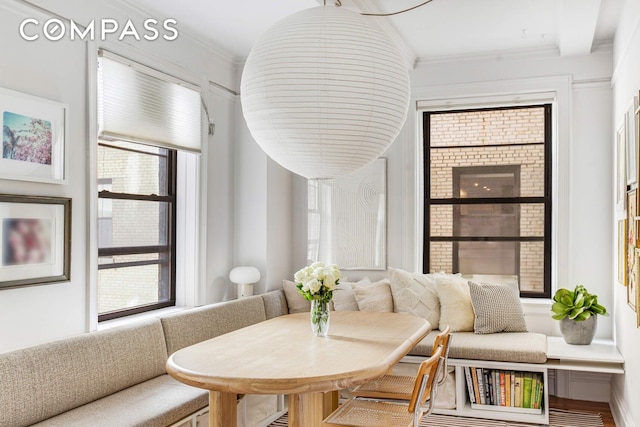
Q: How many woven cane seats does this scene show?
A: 2